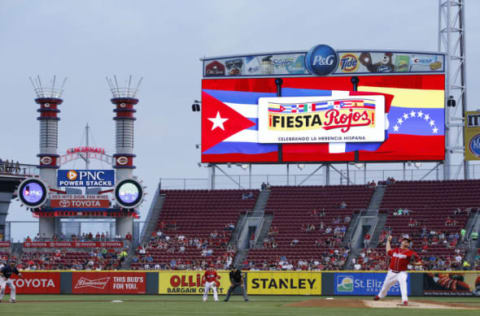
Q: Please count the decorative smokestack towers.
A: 2